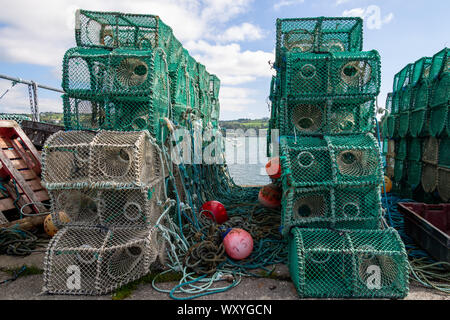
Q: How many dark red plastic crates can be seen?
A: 1